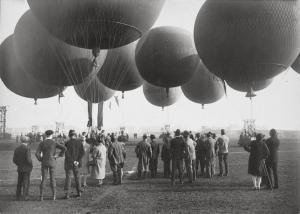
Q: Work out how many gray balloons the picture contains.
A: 11